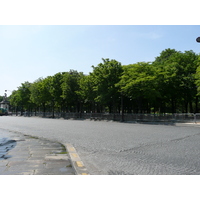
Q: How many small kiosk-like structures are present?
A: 1